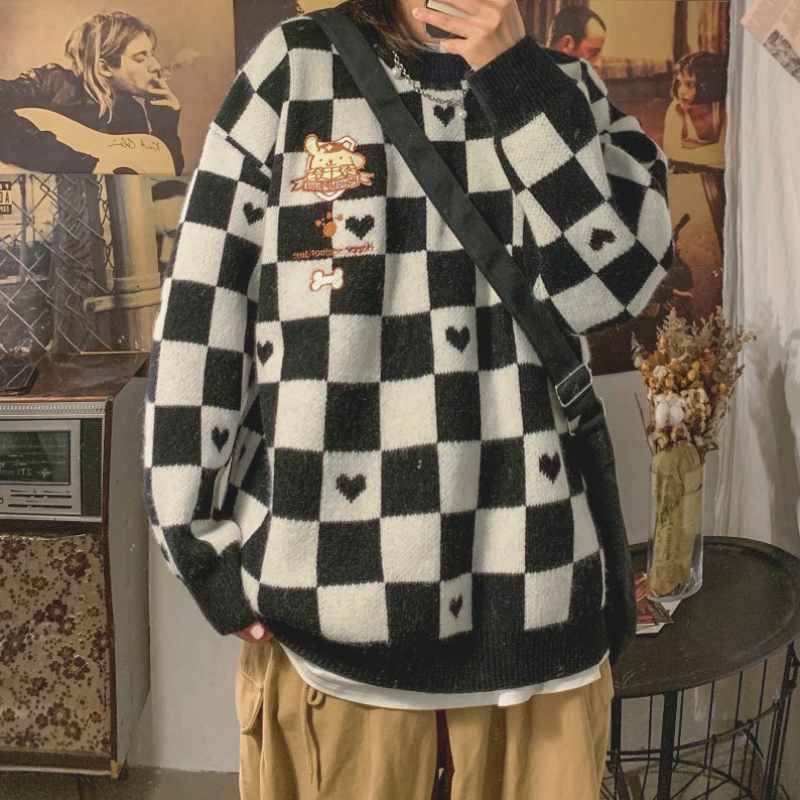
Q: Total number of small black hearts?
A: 10